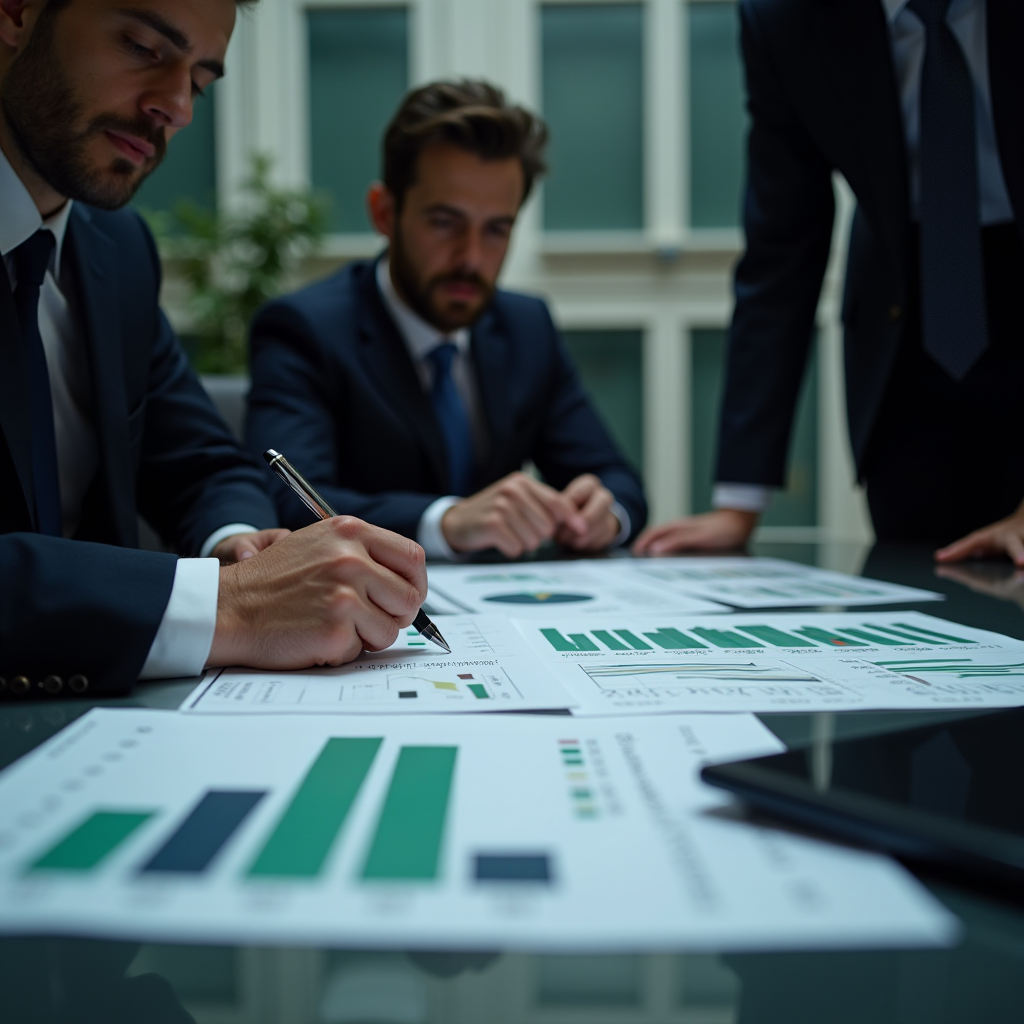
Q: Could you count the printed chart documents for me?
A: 5